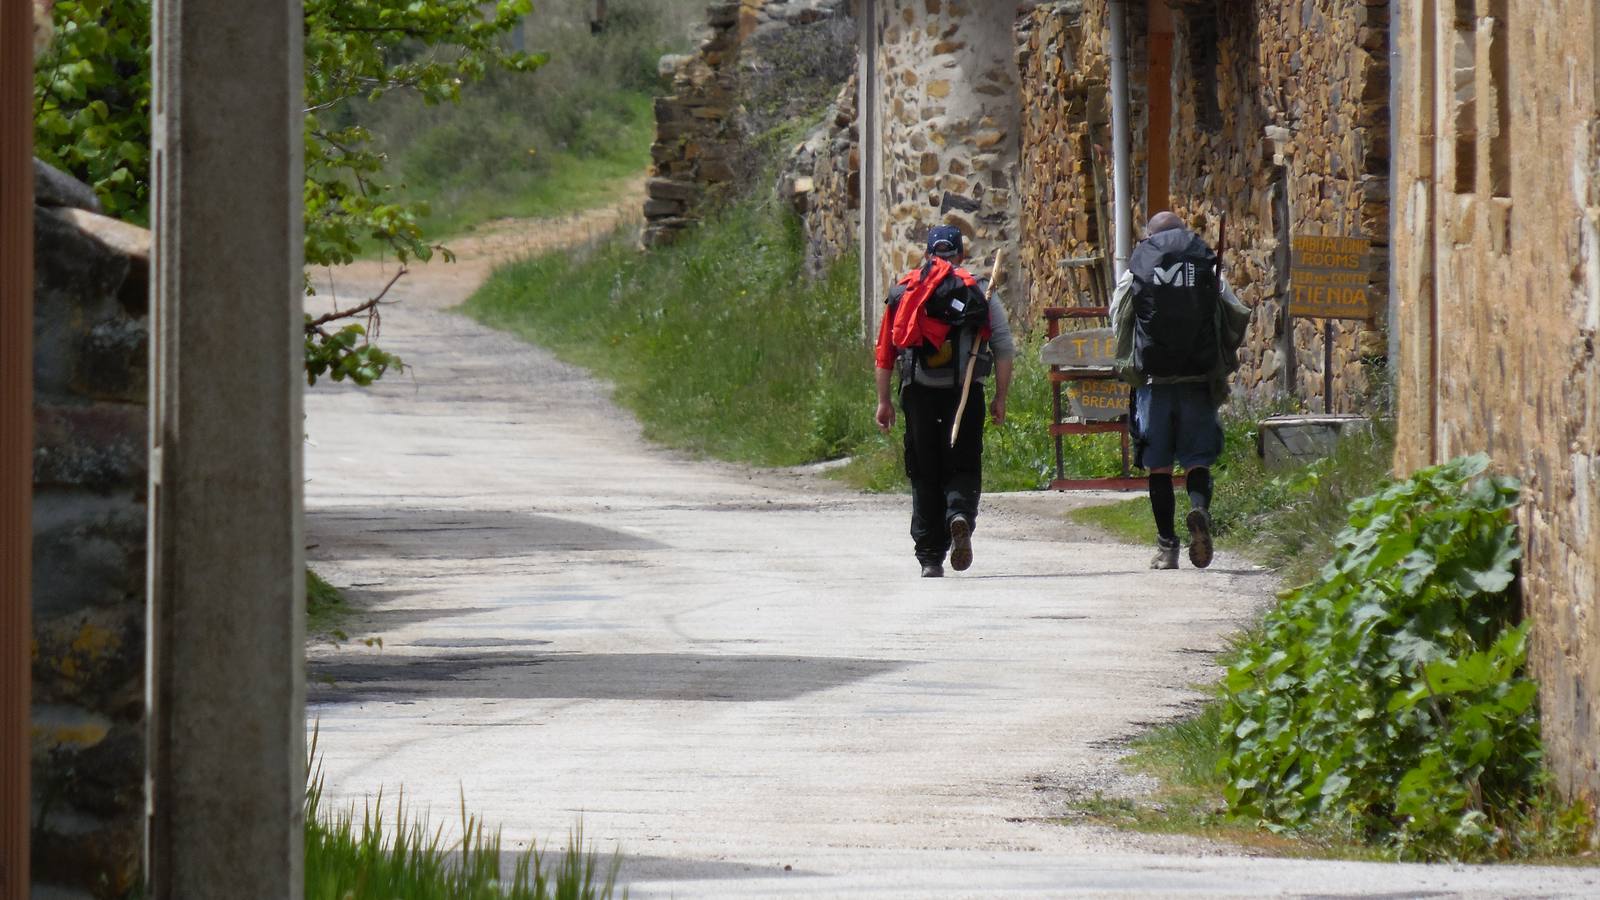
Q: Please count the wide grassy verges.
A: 1